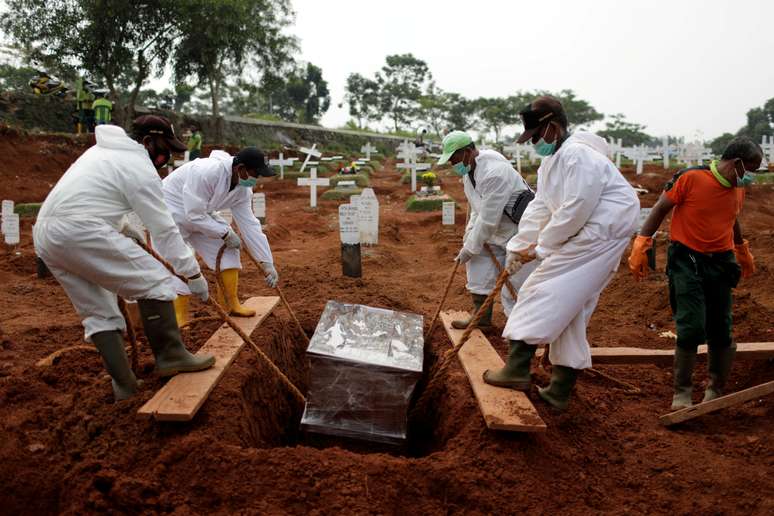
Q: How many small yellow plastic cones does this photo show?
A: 0